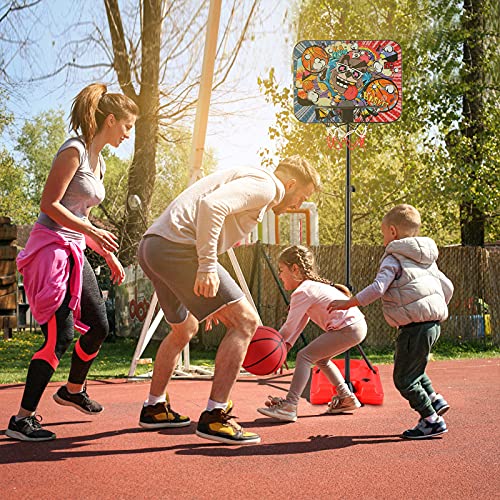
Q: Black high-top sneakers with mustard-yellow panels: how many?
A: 2